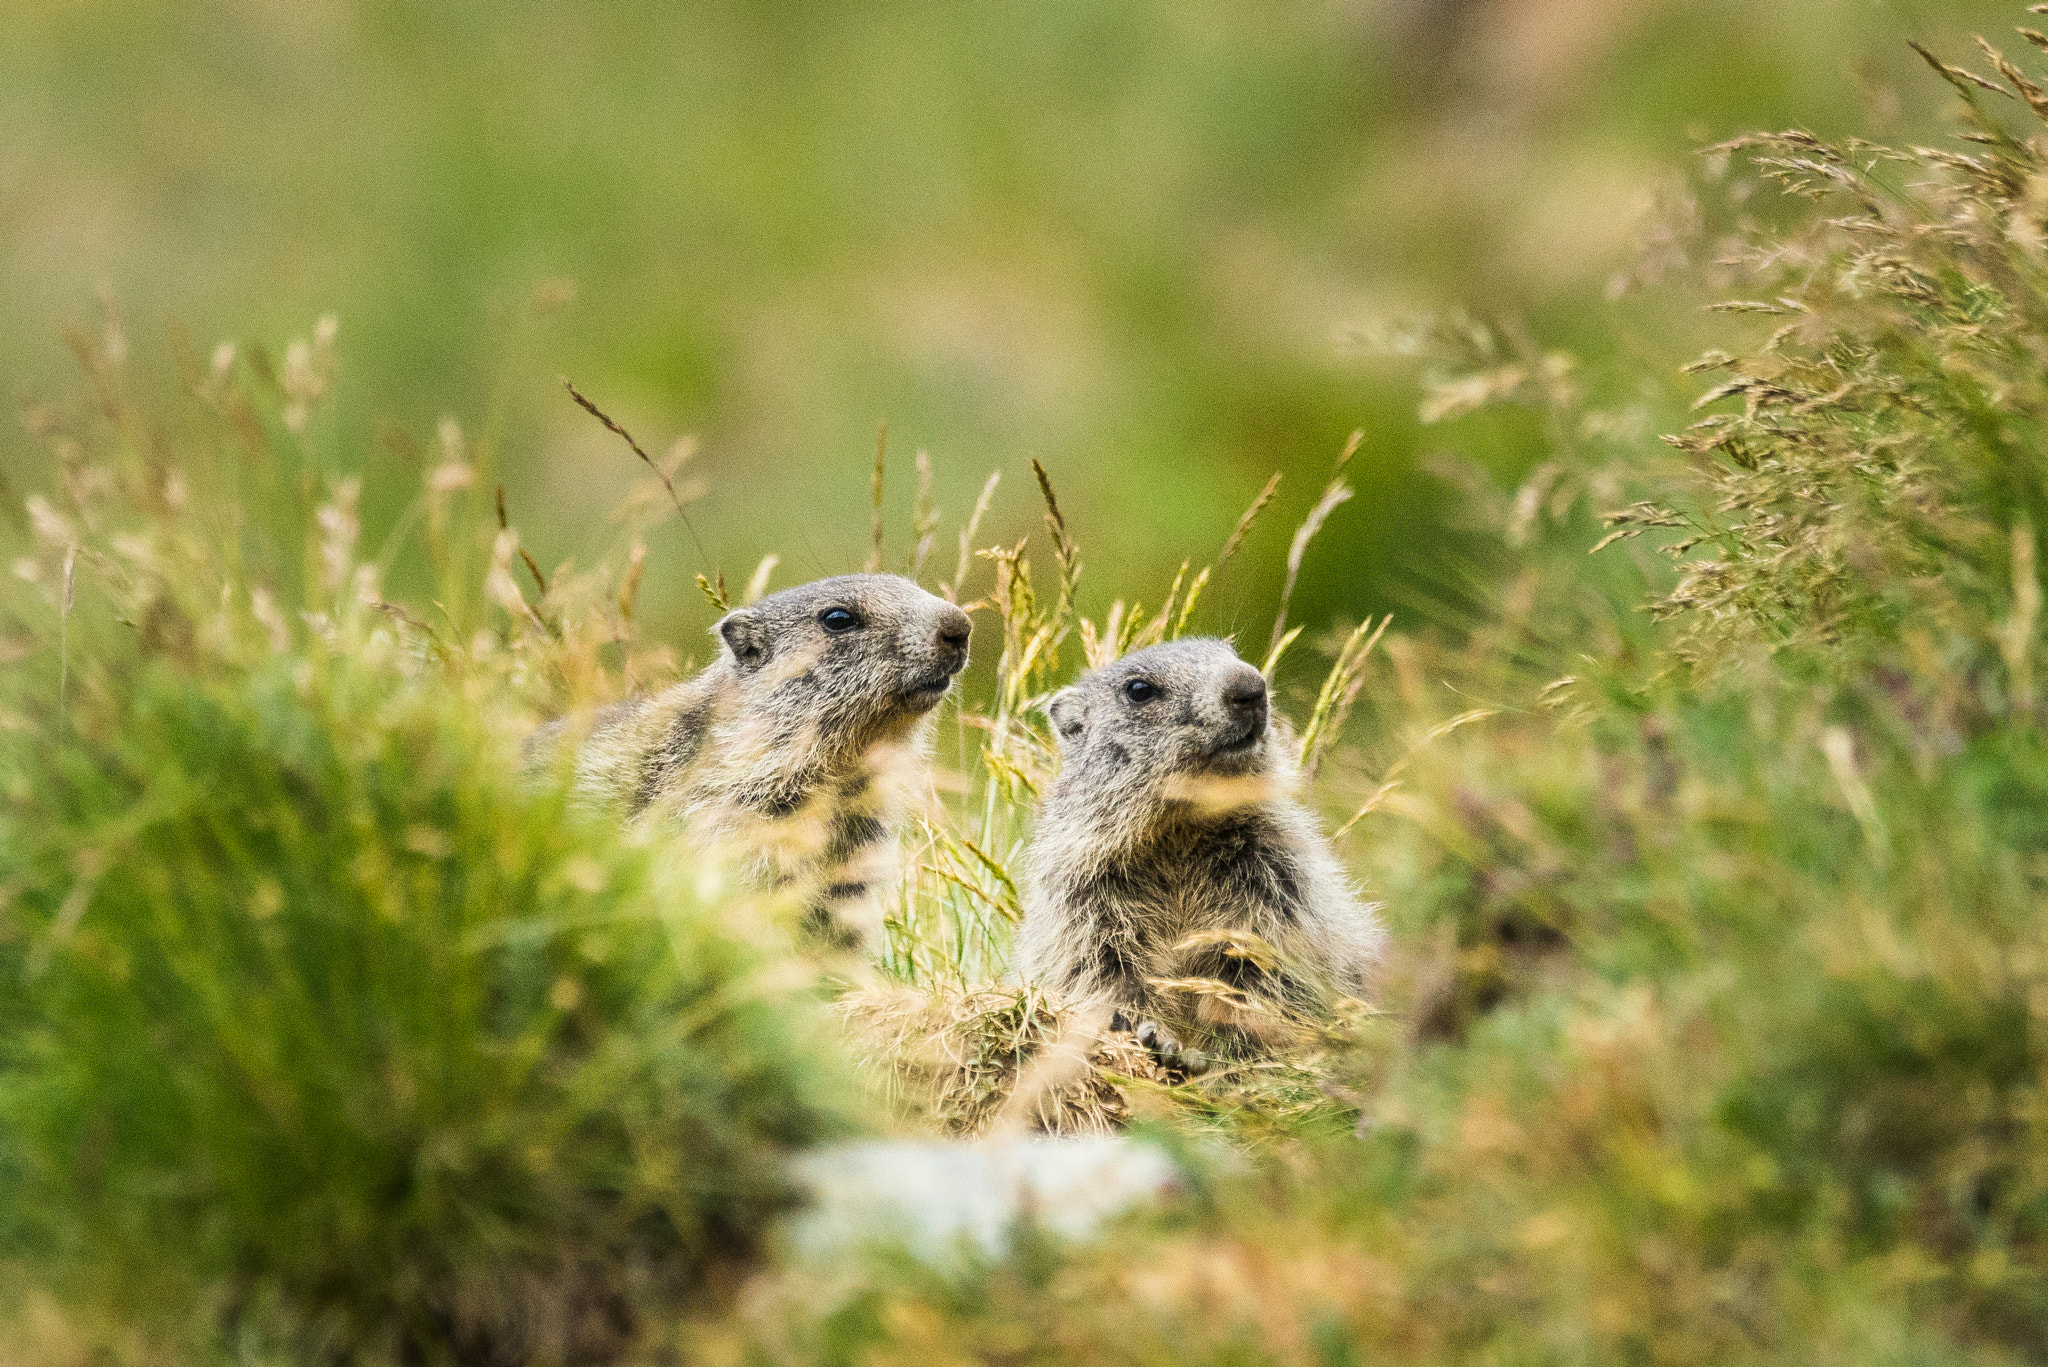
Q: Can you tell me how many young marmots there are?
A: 2